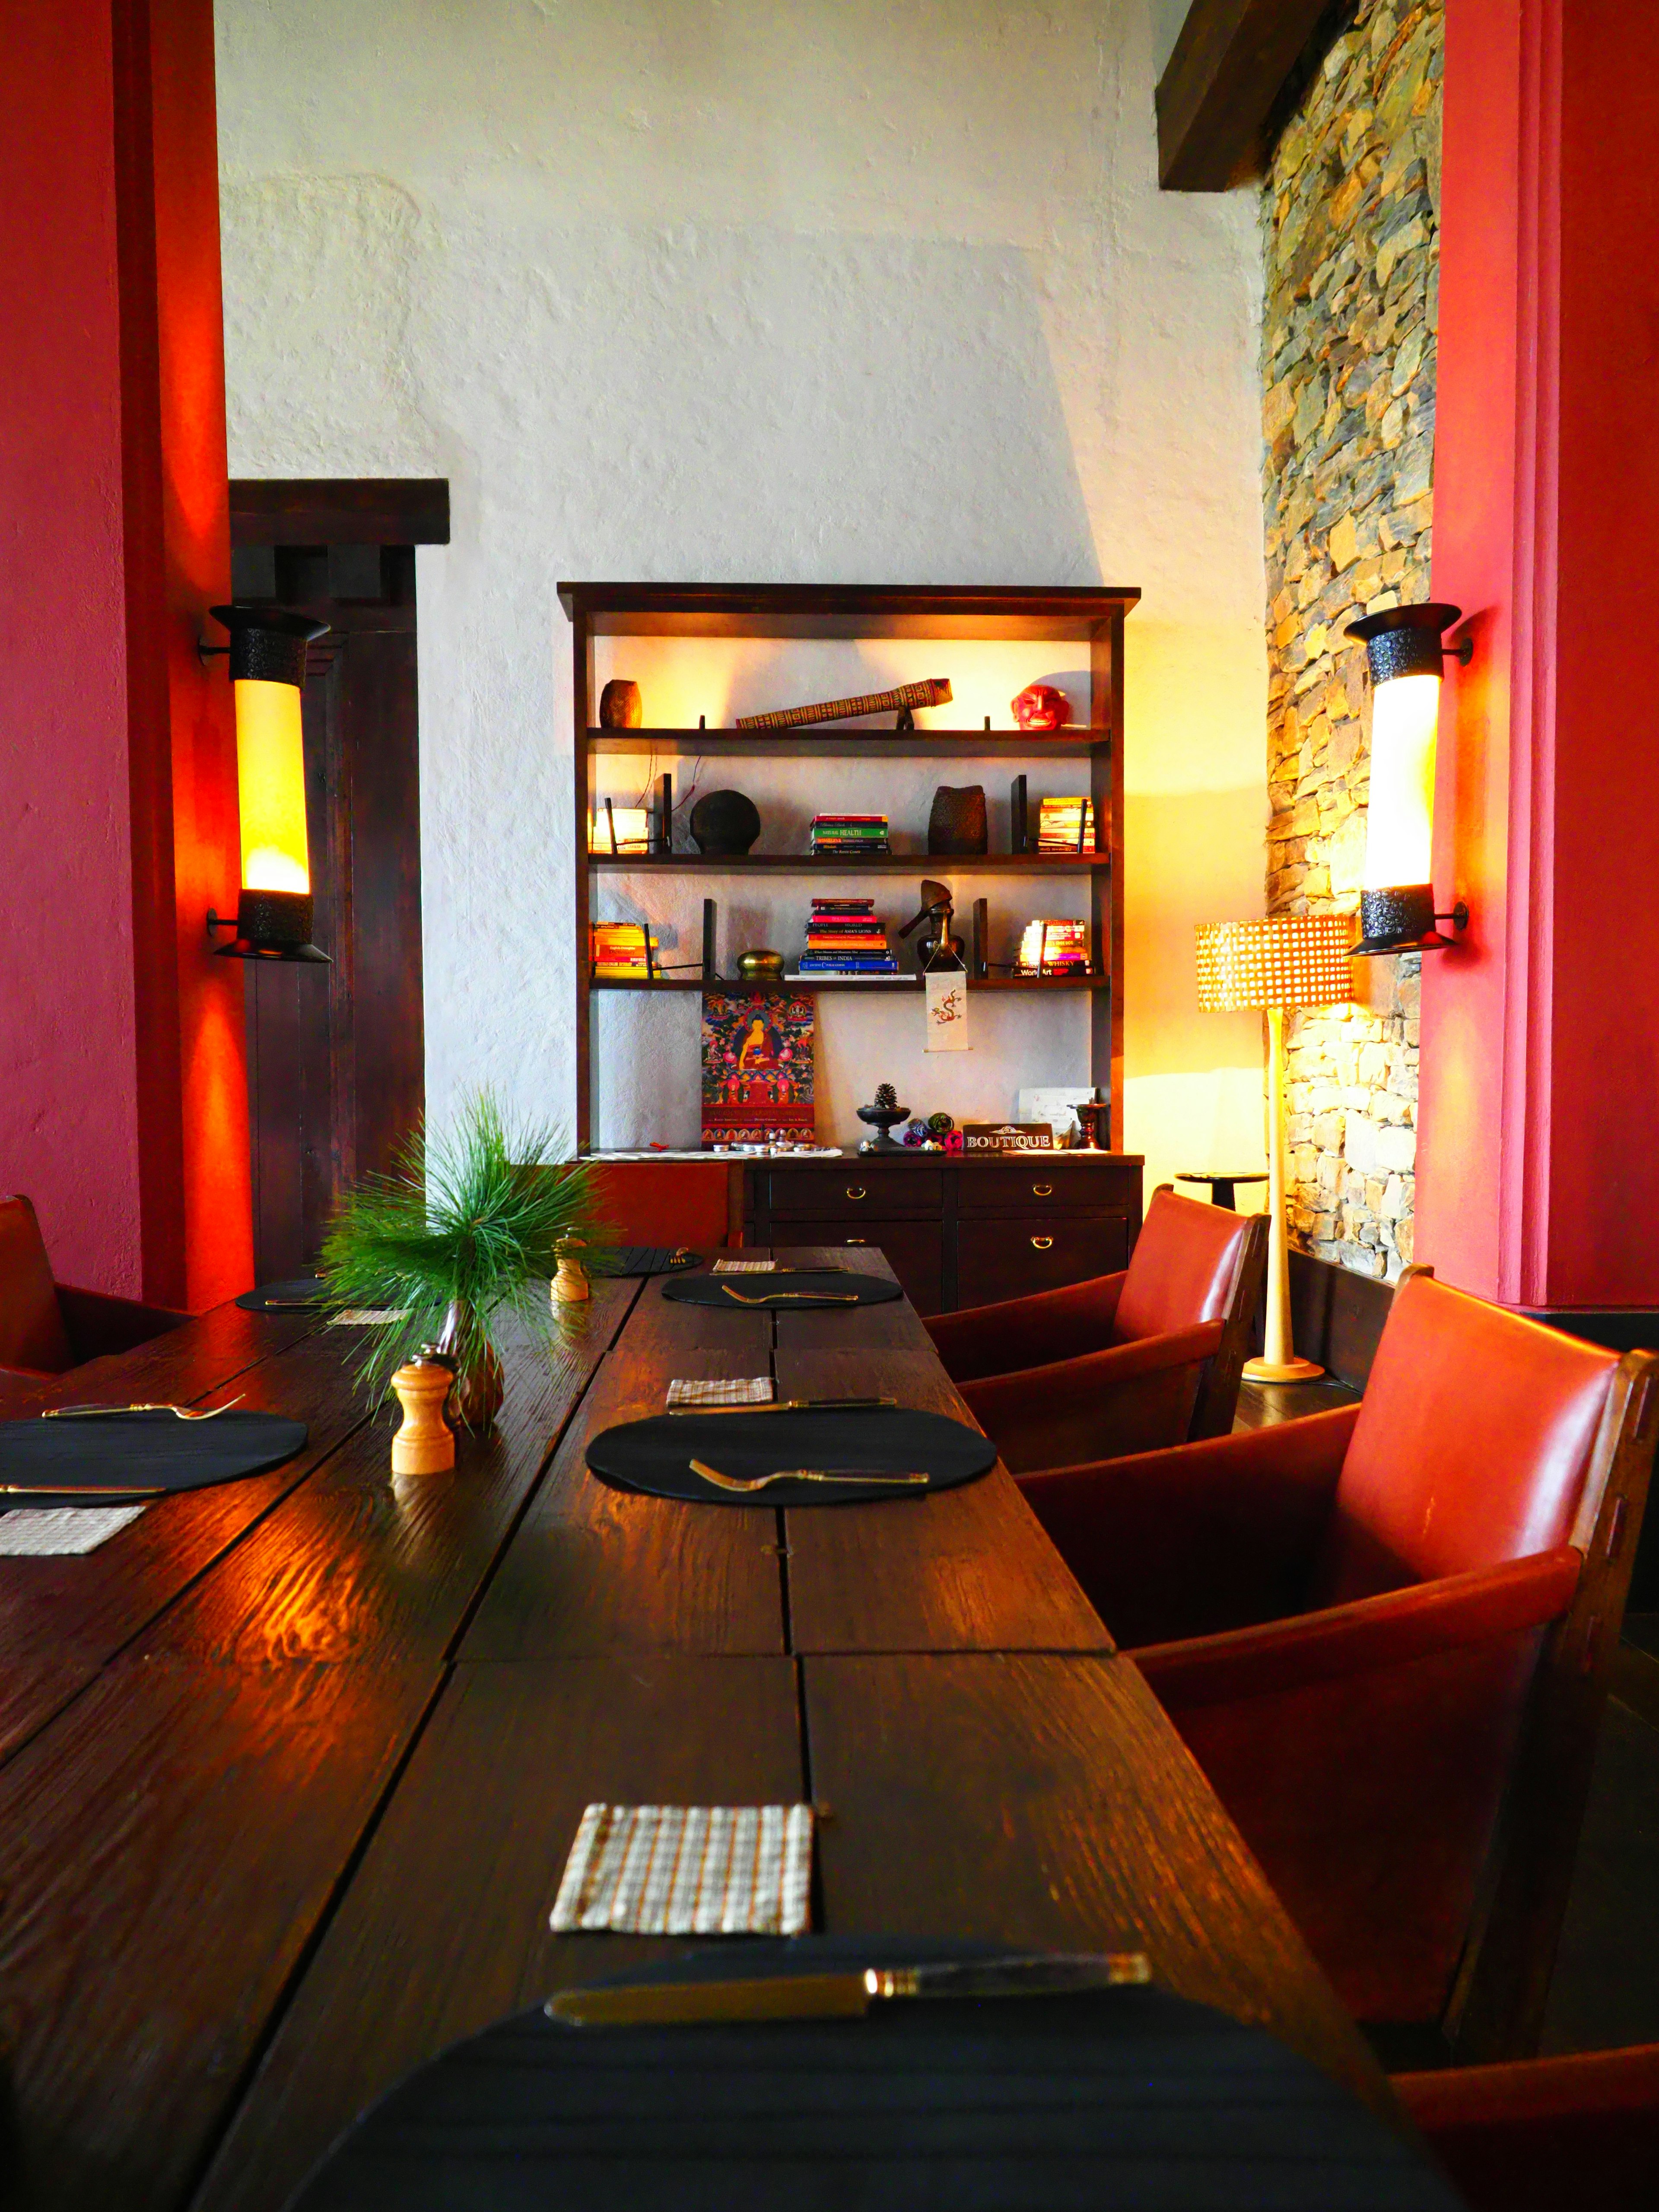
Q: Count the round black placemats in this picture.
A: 6